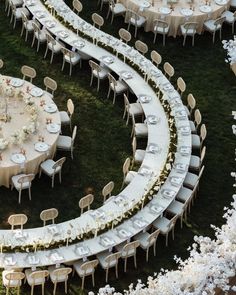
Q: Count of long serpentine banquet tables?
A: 1